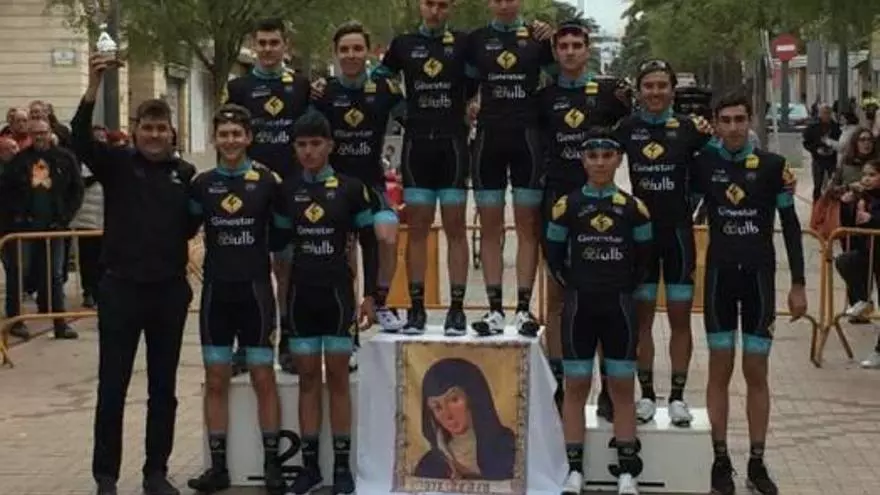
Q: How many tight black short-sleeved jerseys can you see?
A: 10